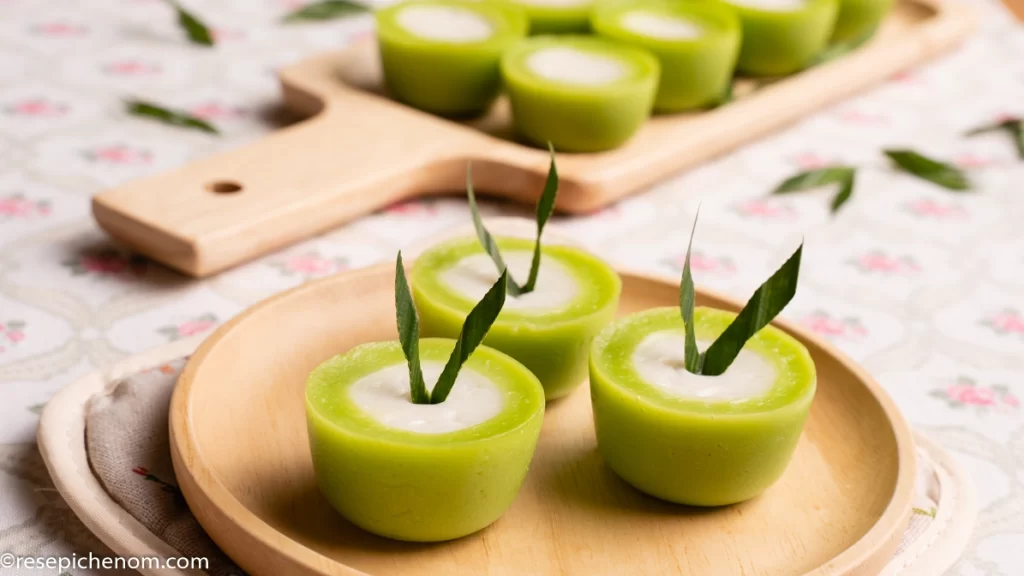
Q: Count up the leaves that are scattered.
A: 6